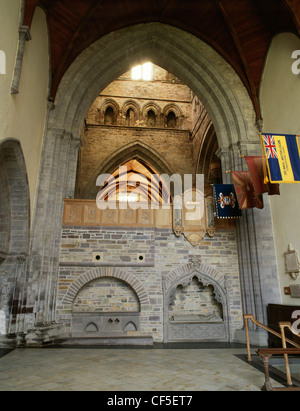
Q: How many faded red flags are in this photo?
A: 2